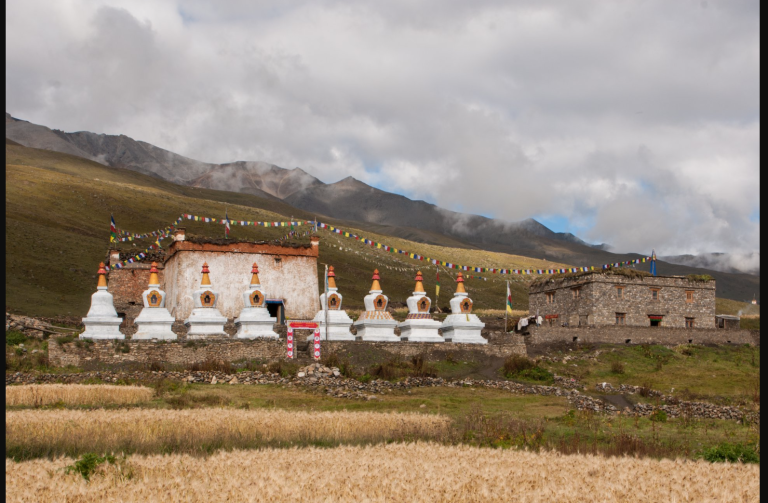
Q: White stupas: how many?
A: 8